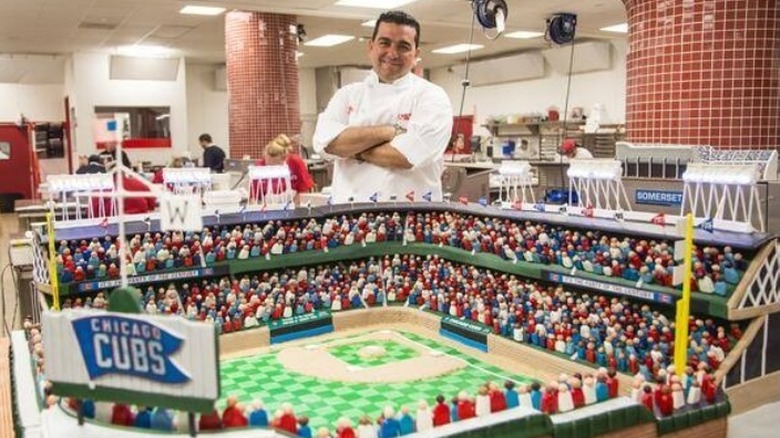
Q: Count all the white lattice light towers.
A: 6